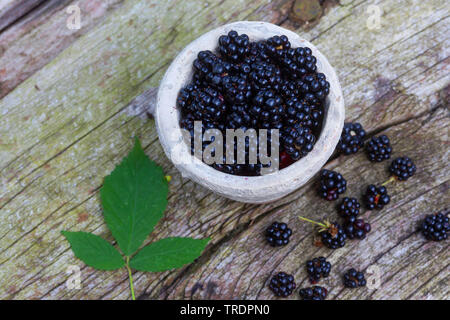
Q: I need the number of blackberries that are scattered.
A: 14